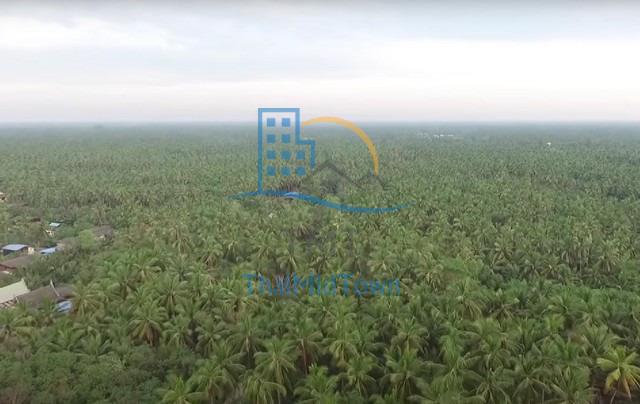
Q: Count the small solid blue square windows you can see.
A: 10